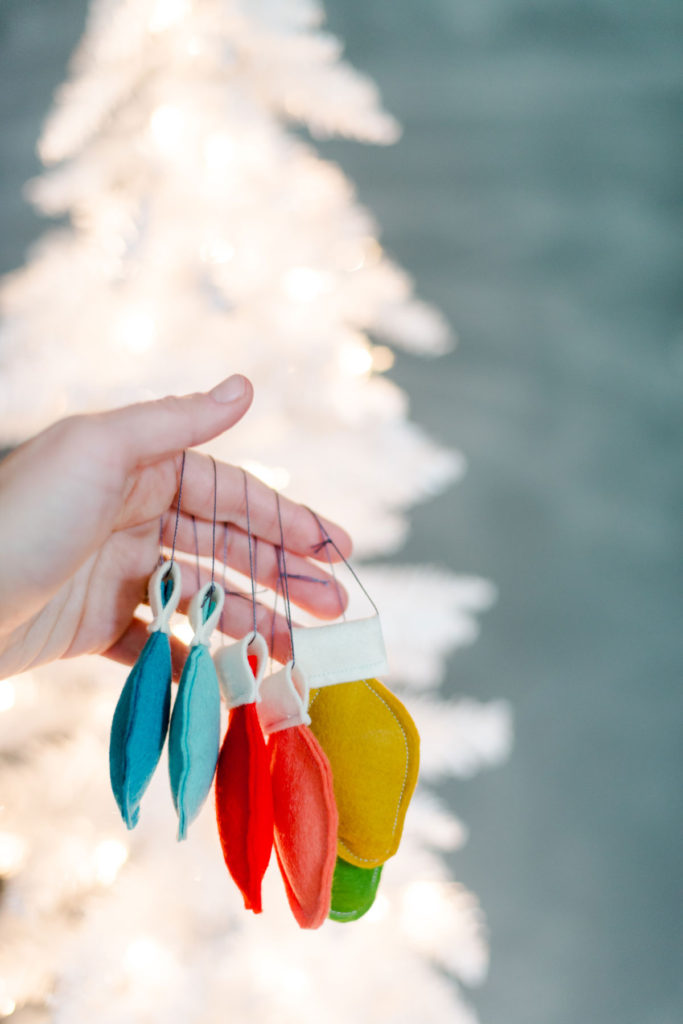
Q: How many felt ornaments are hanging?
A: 6